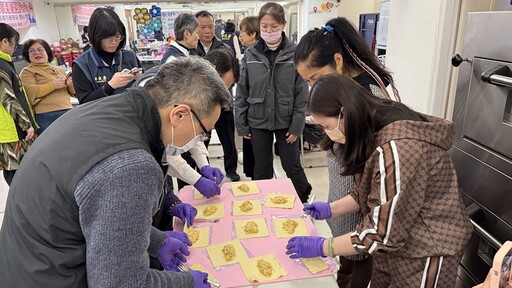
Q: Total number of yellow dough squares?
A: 12